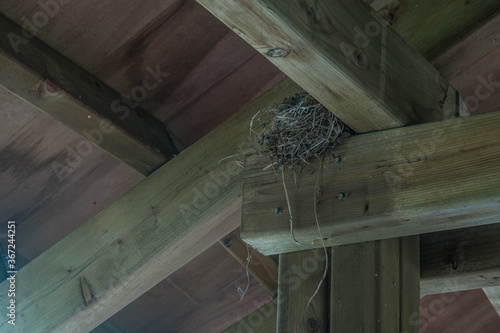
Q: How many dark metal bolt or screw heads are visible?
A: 4